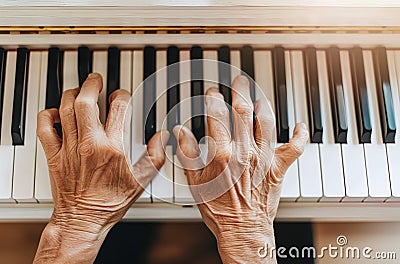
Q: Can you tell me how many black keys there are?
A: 15